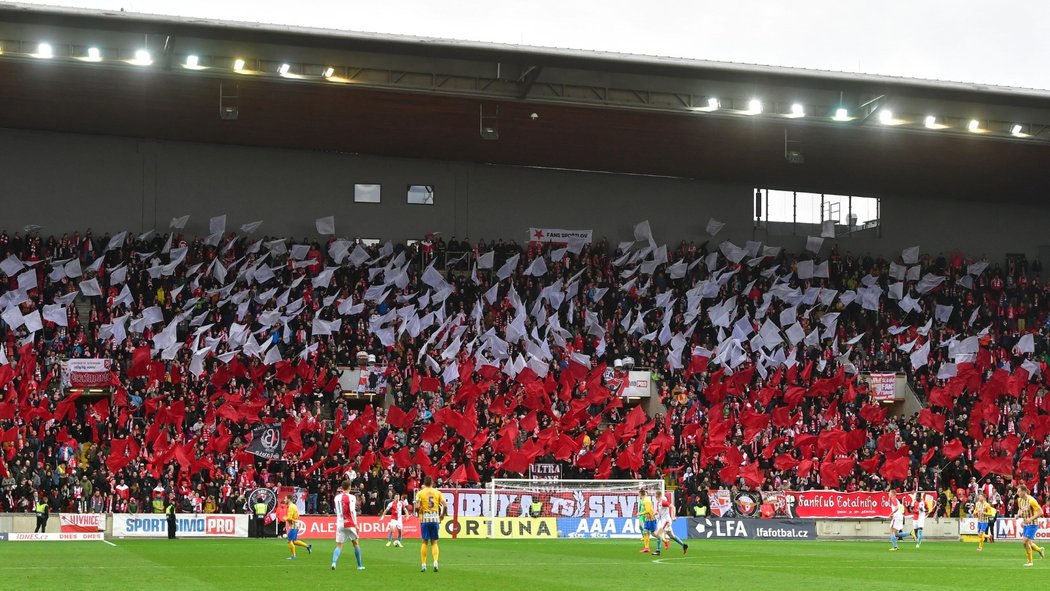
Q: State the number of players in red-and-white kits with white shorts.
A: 5